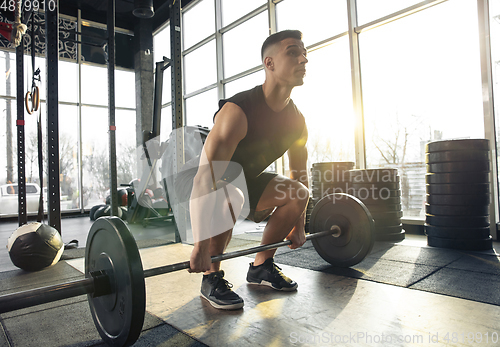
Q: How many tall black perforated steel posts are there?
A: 4